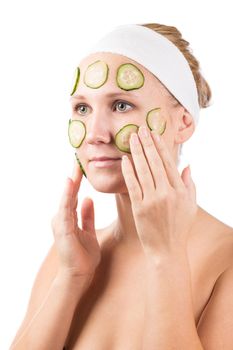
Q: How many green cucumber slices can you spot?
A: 7